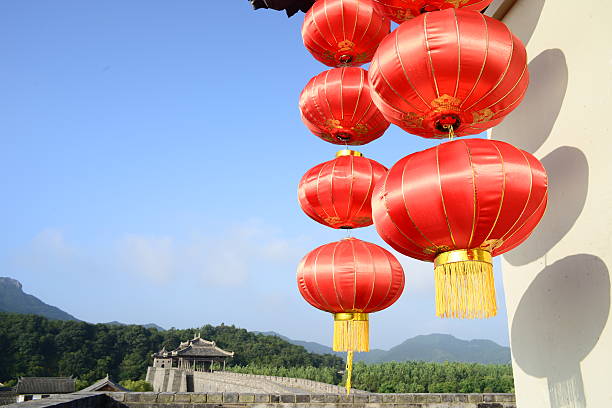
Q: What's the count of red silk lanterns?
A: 7